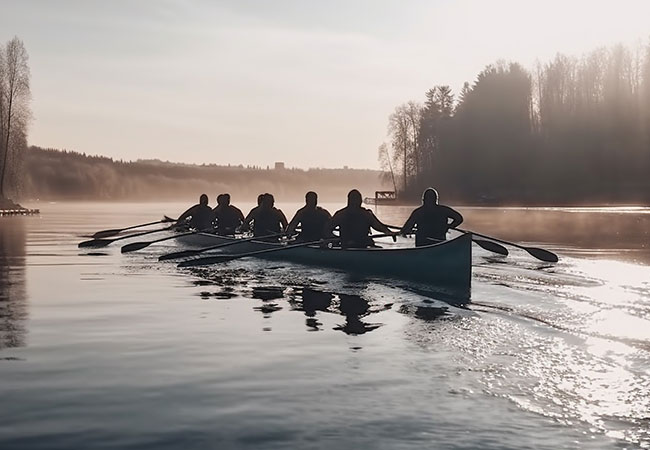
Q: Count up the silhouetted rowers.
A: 6